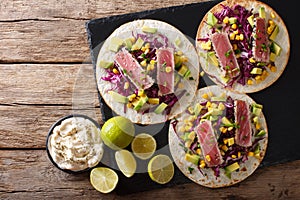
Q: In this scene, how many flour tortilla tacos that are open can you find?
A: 3